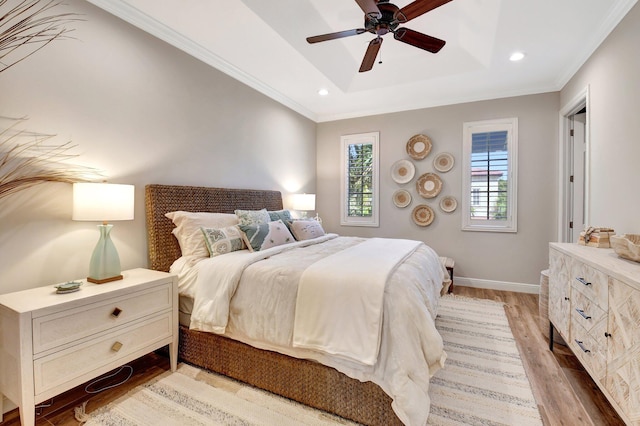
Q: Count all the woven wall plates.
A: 7